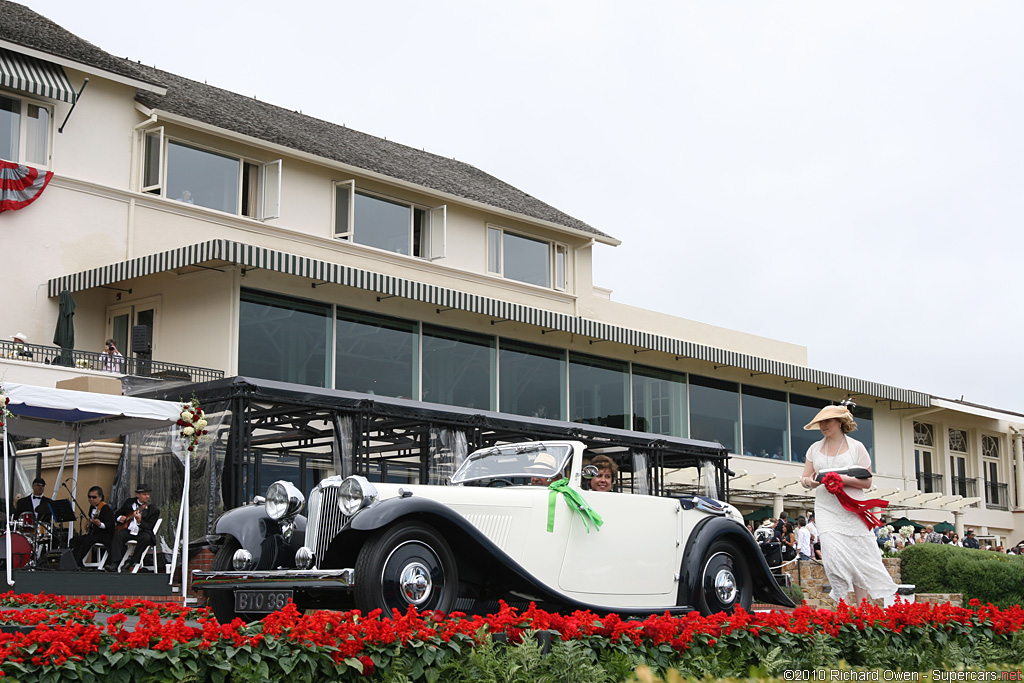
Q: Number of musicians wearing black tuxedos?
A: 3